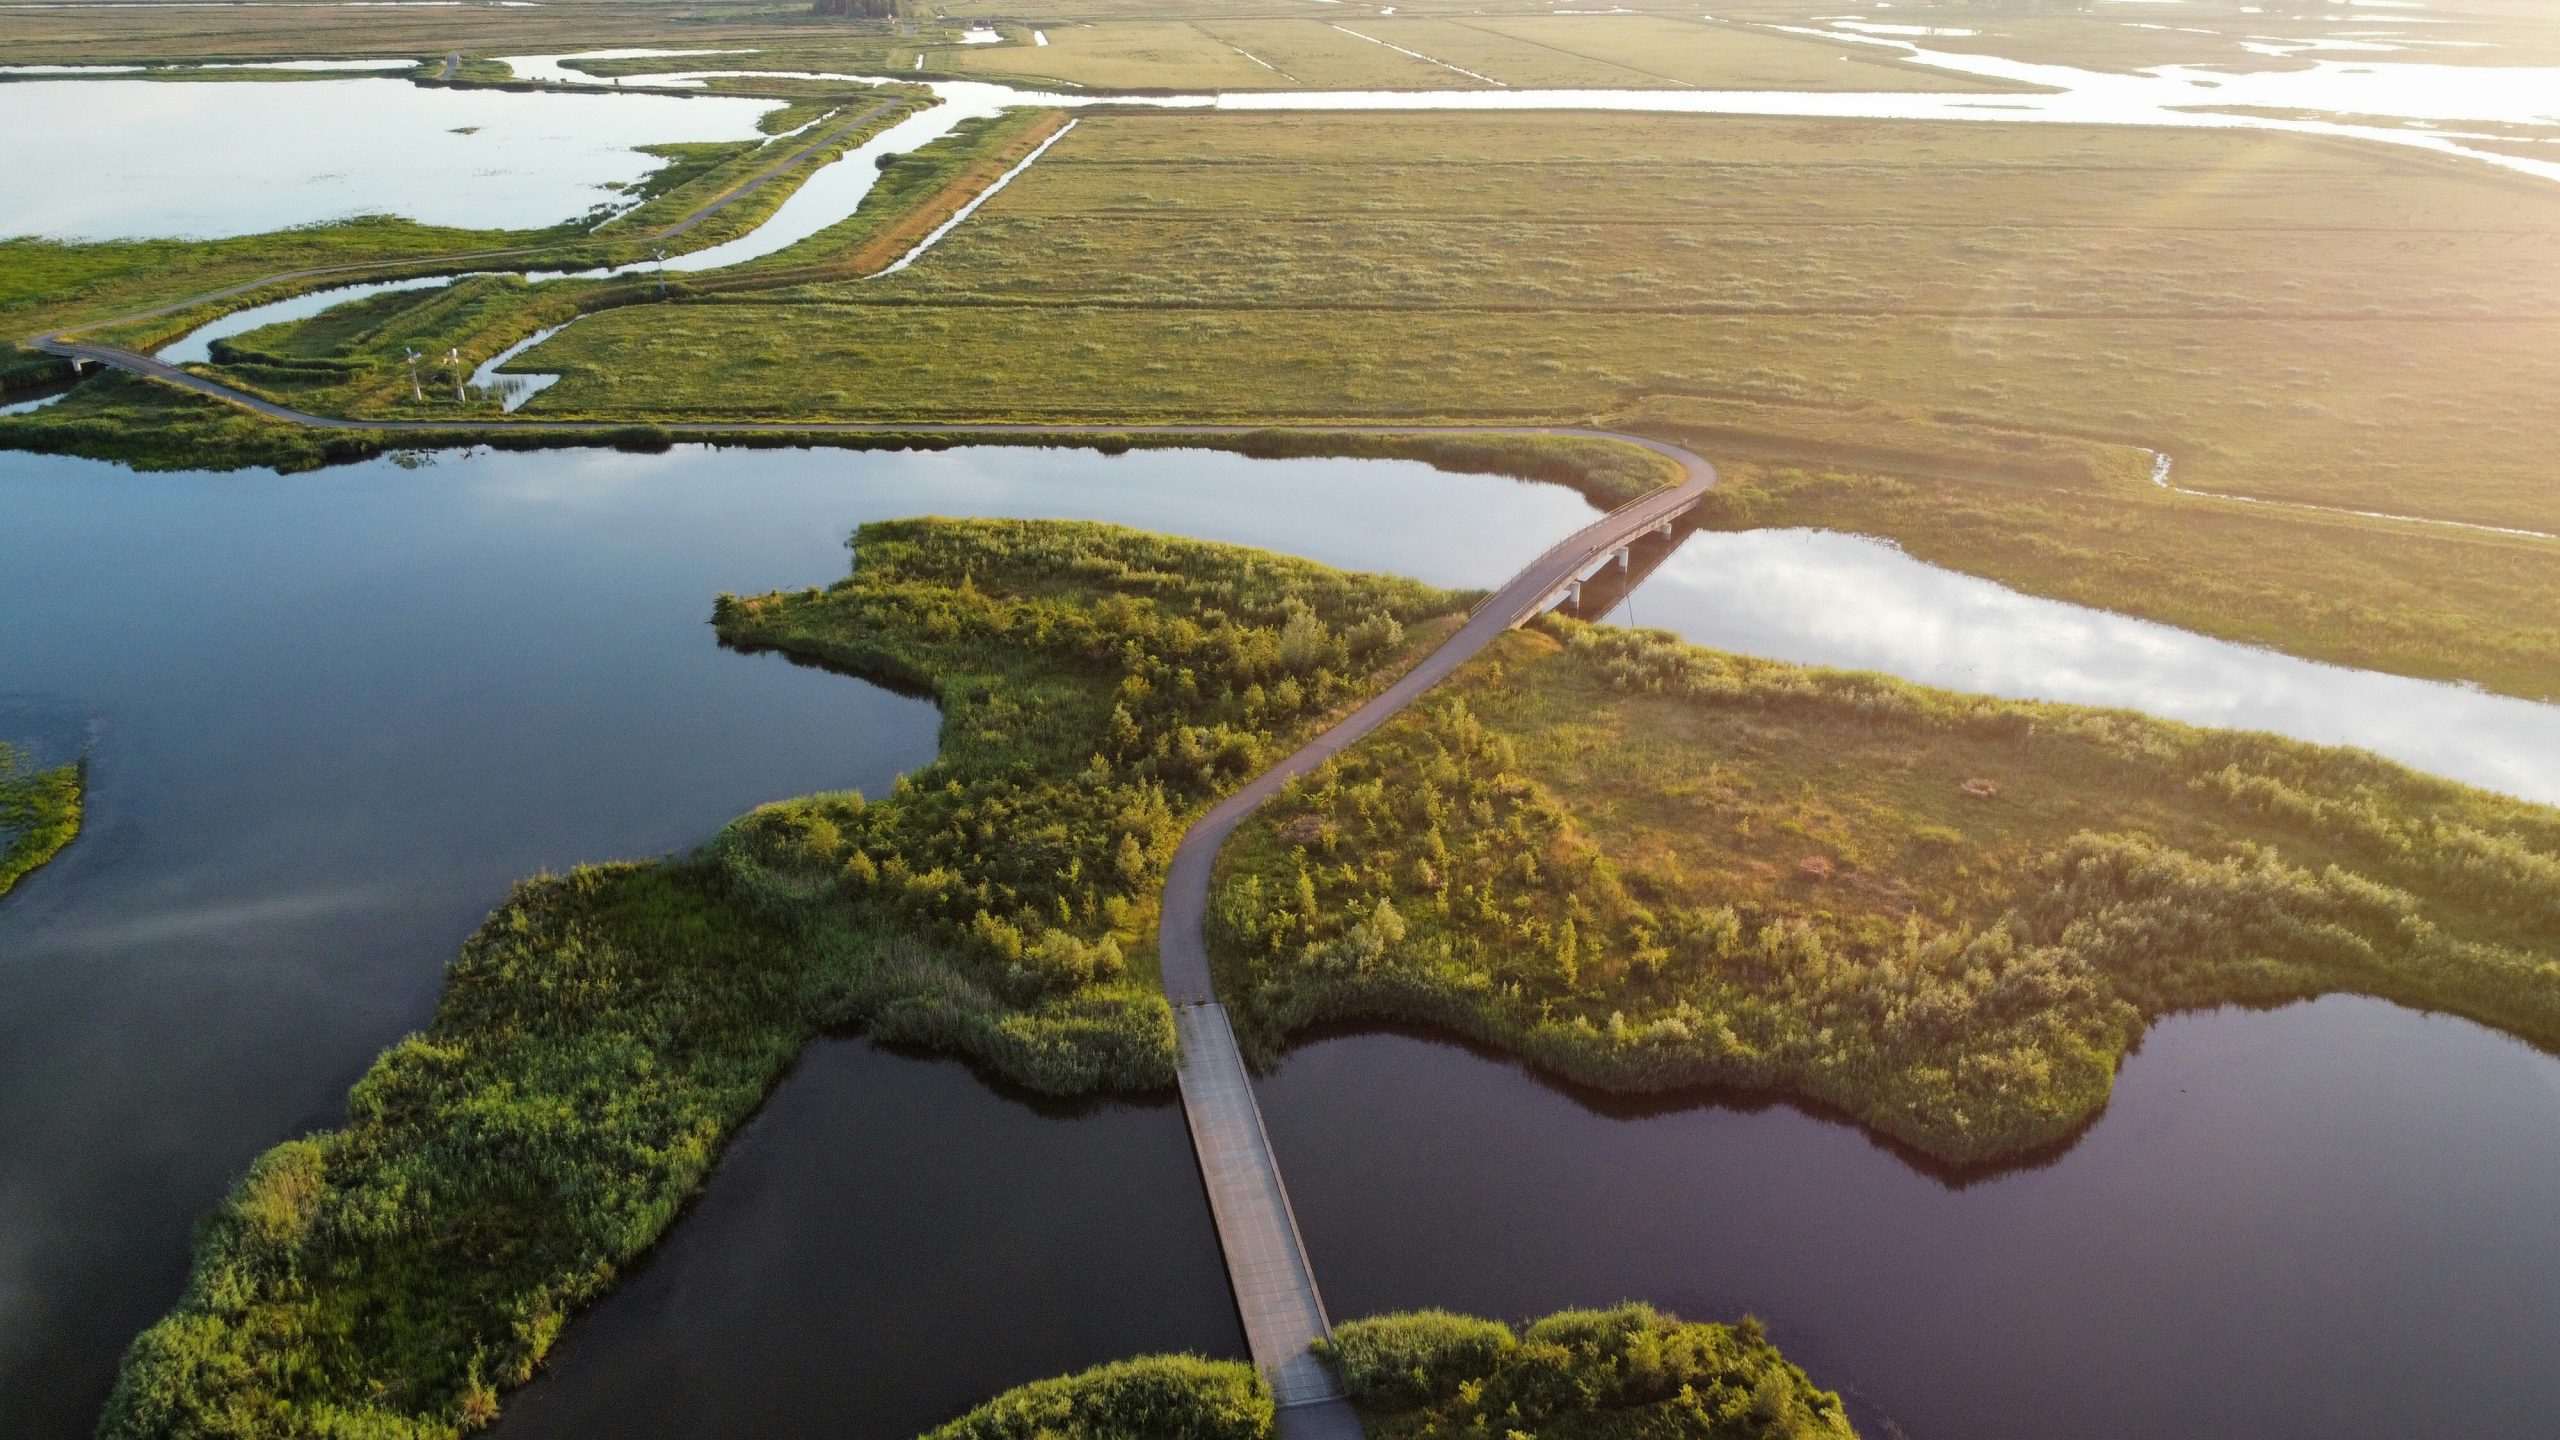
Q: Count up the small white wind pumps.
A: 3